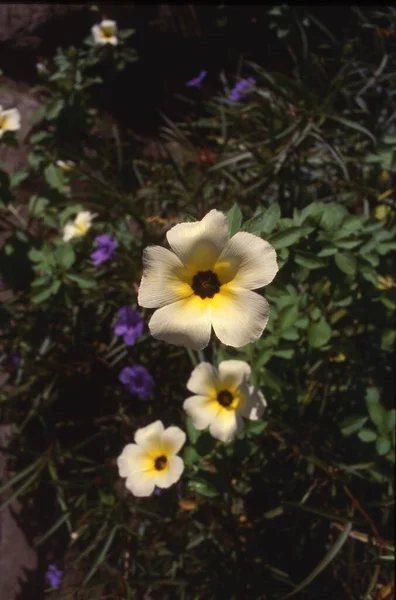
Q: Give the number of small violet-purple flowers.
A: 6